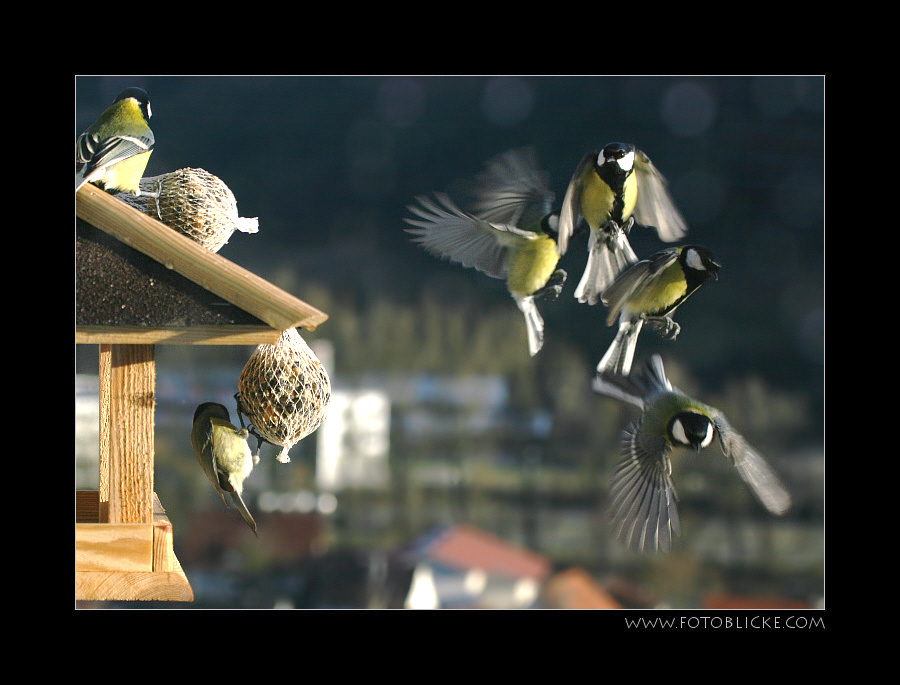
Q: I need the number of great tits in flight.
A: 4